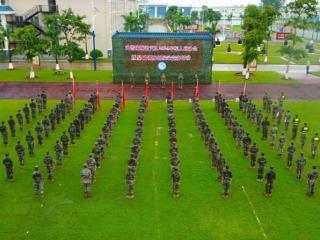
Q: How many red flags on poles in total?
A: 8